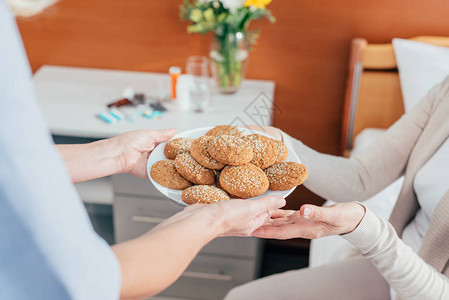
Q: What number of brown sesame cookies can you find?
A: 11